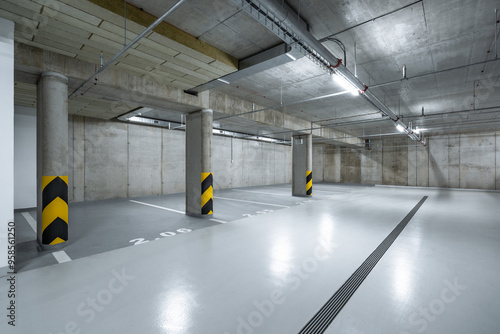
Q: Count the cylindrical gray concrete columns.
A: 3